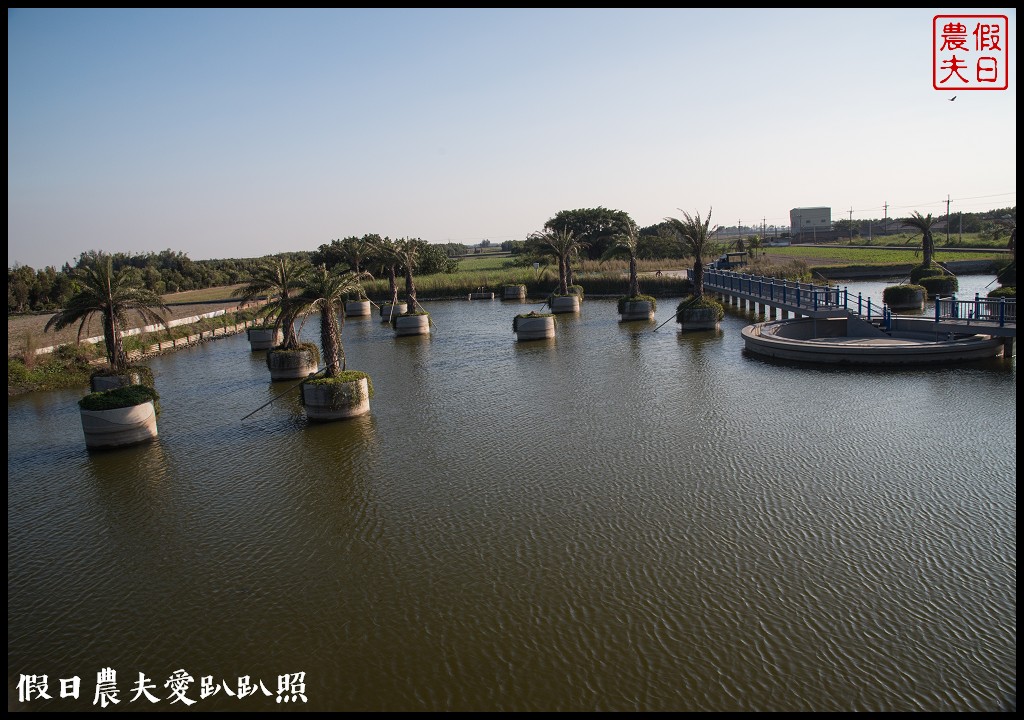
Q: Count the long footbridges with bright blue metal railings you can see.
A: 1